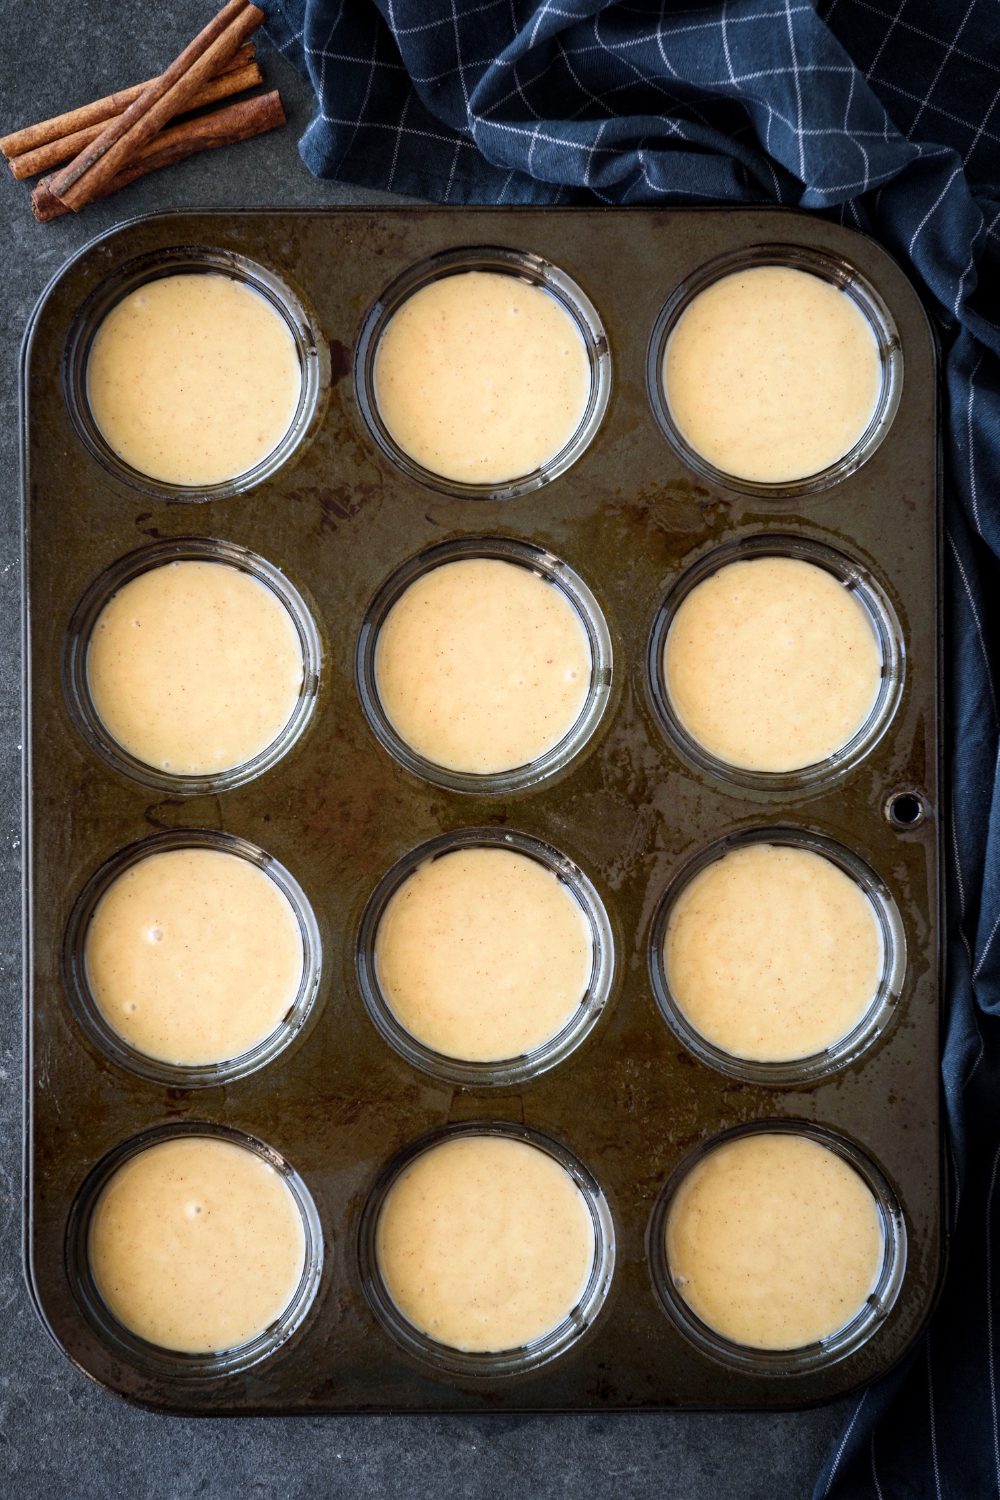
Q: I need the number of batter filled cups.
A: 12